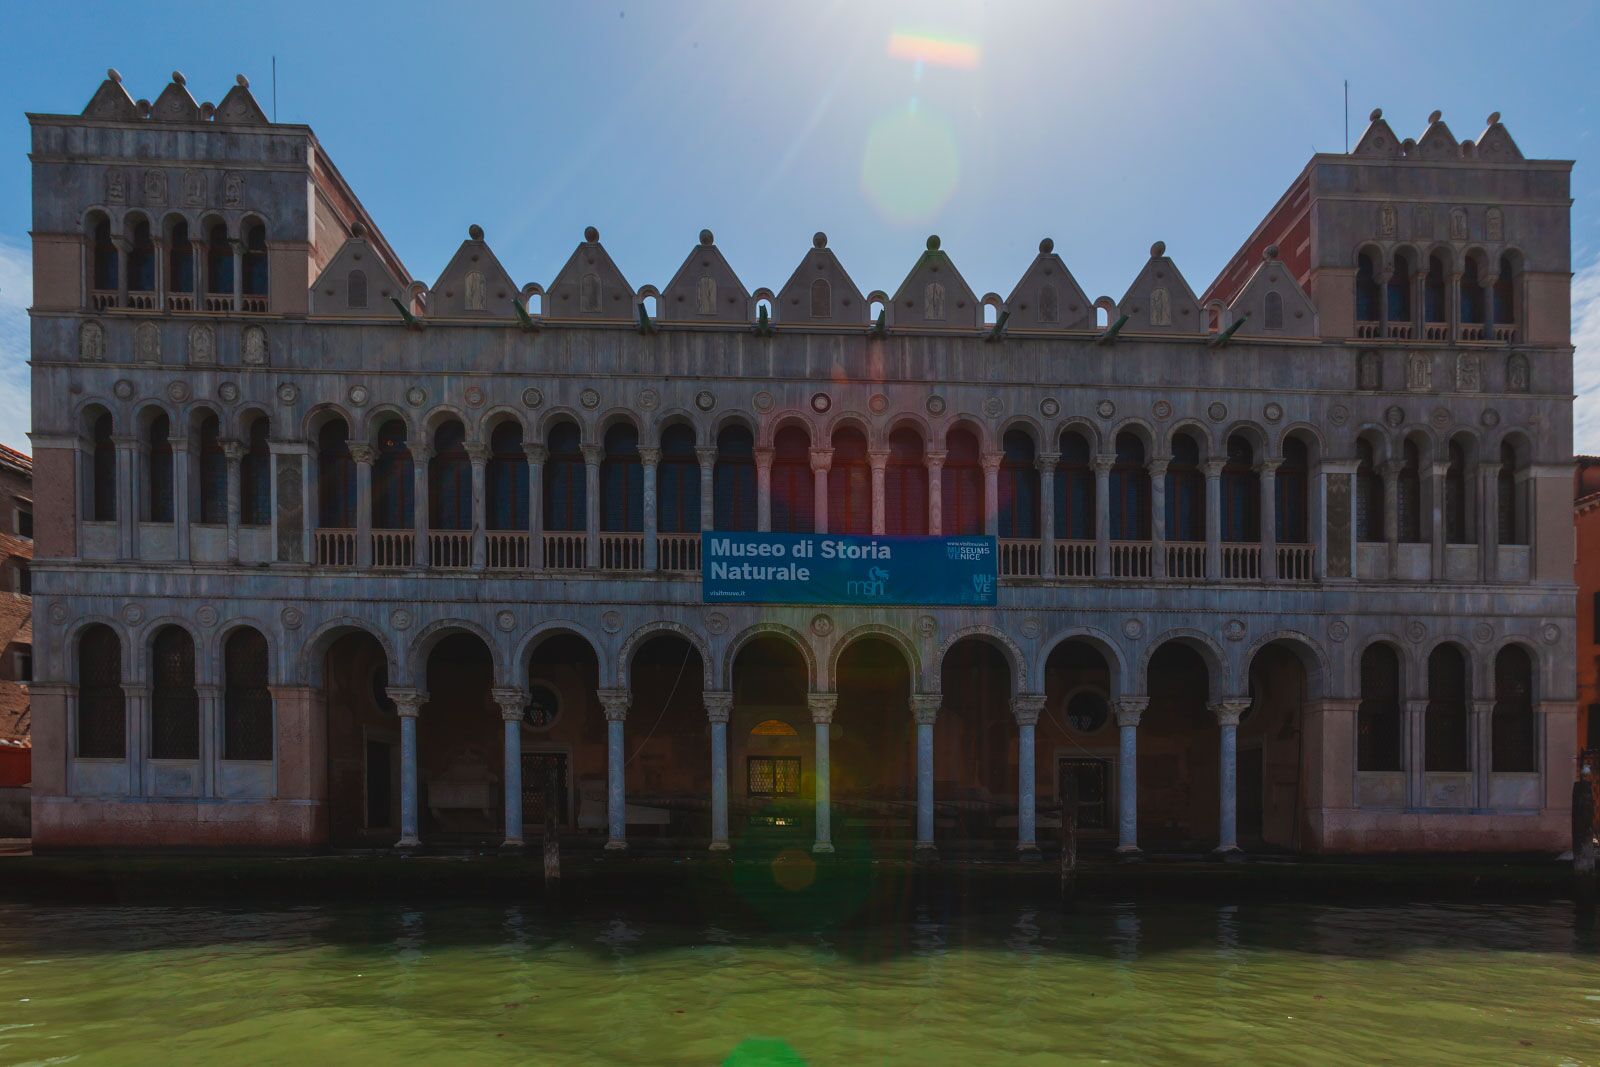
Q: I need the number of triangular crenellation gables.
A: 15